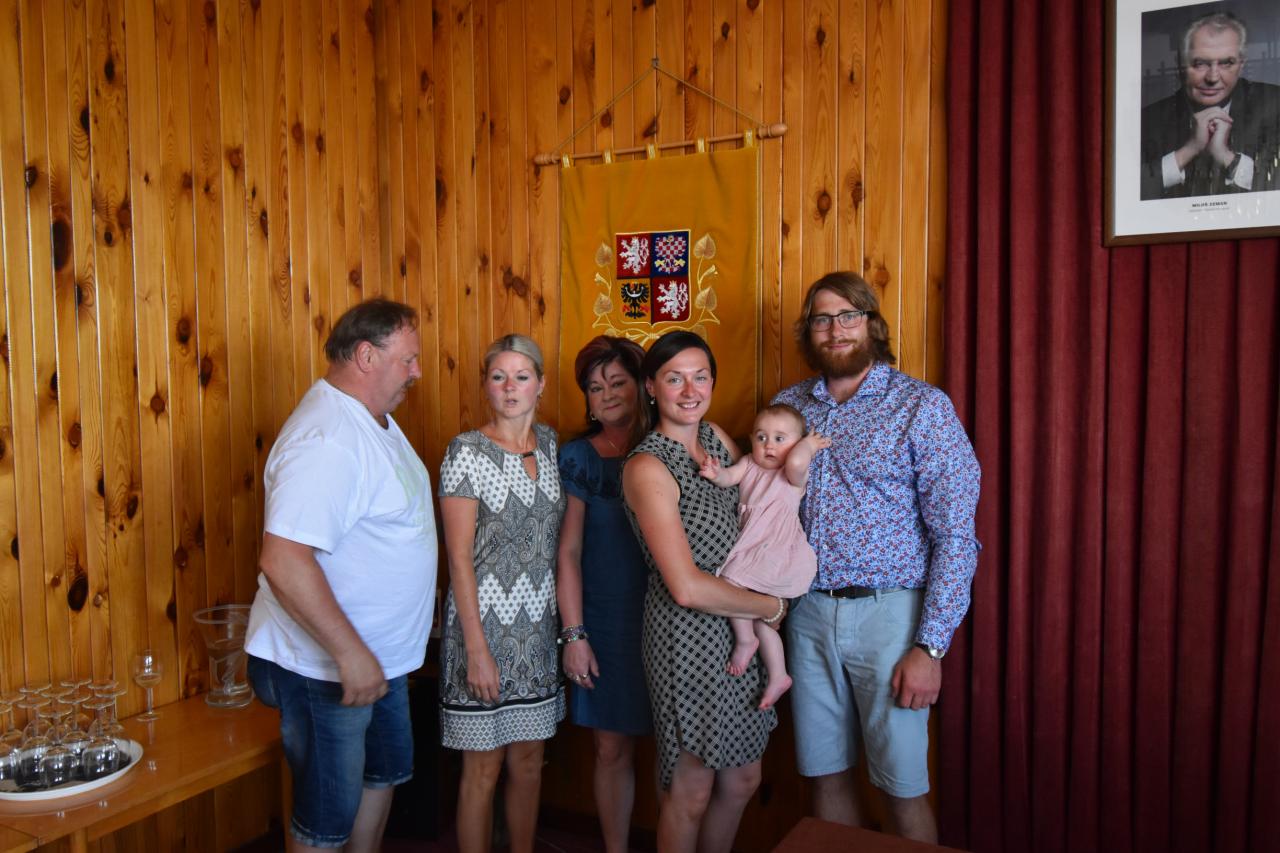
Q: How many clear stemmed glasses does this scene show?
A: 12